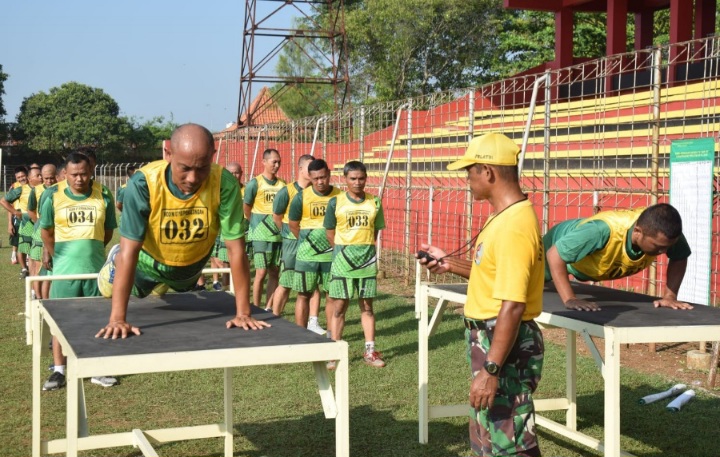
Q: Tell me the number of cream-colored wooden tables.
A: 2